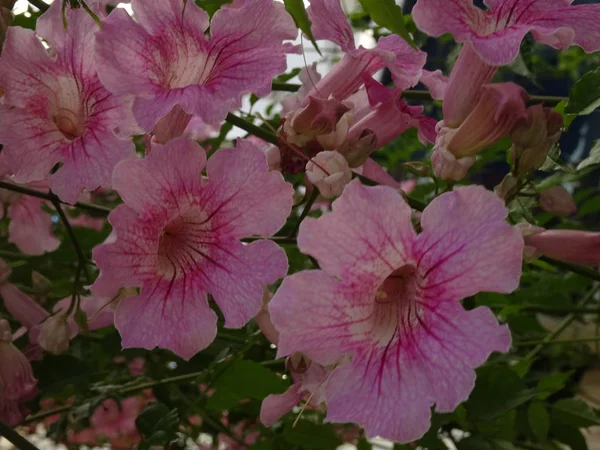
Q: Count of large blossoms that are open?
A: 5